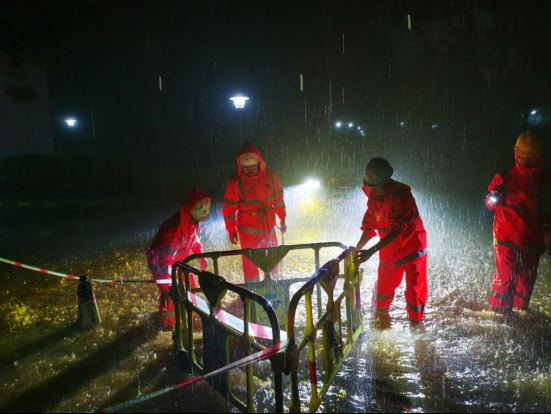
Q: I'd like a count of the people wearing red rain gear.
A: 4